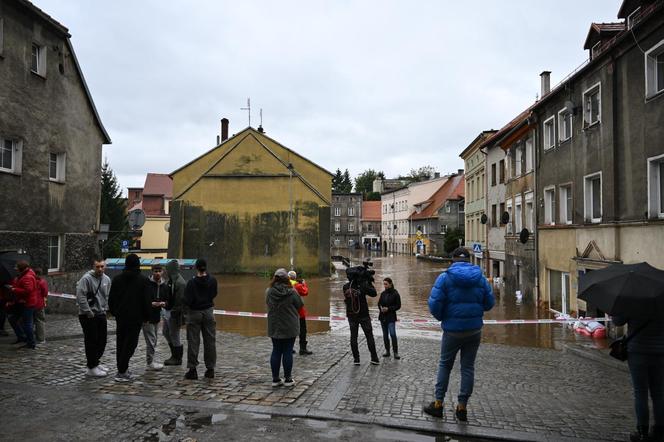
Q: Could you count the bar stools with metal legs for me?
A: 0